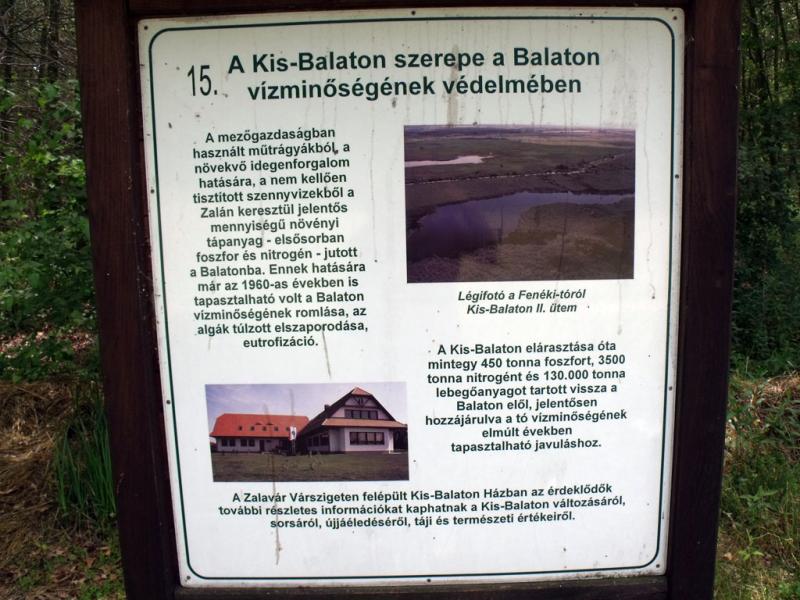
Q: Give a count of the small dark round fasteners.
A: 8